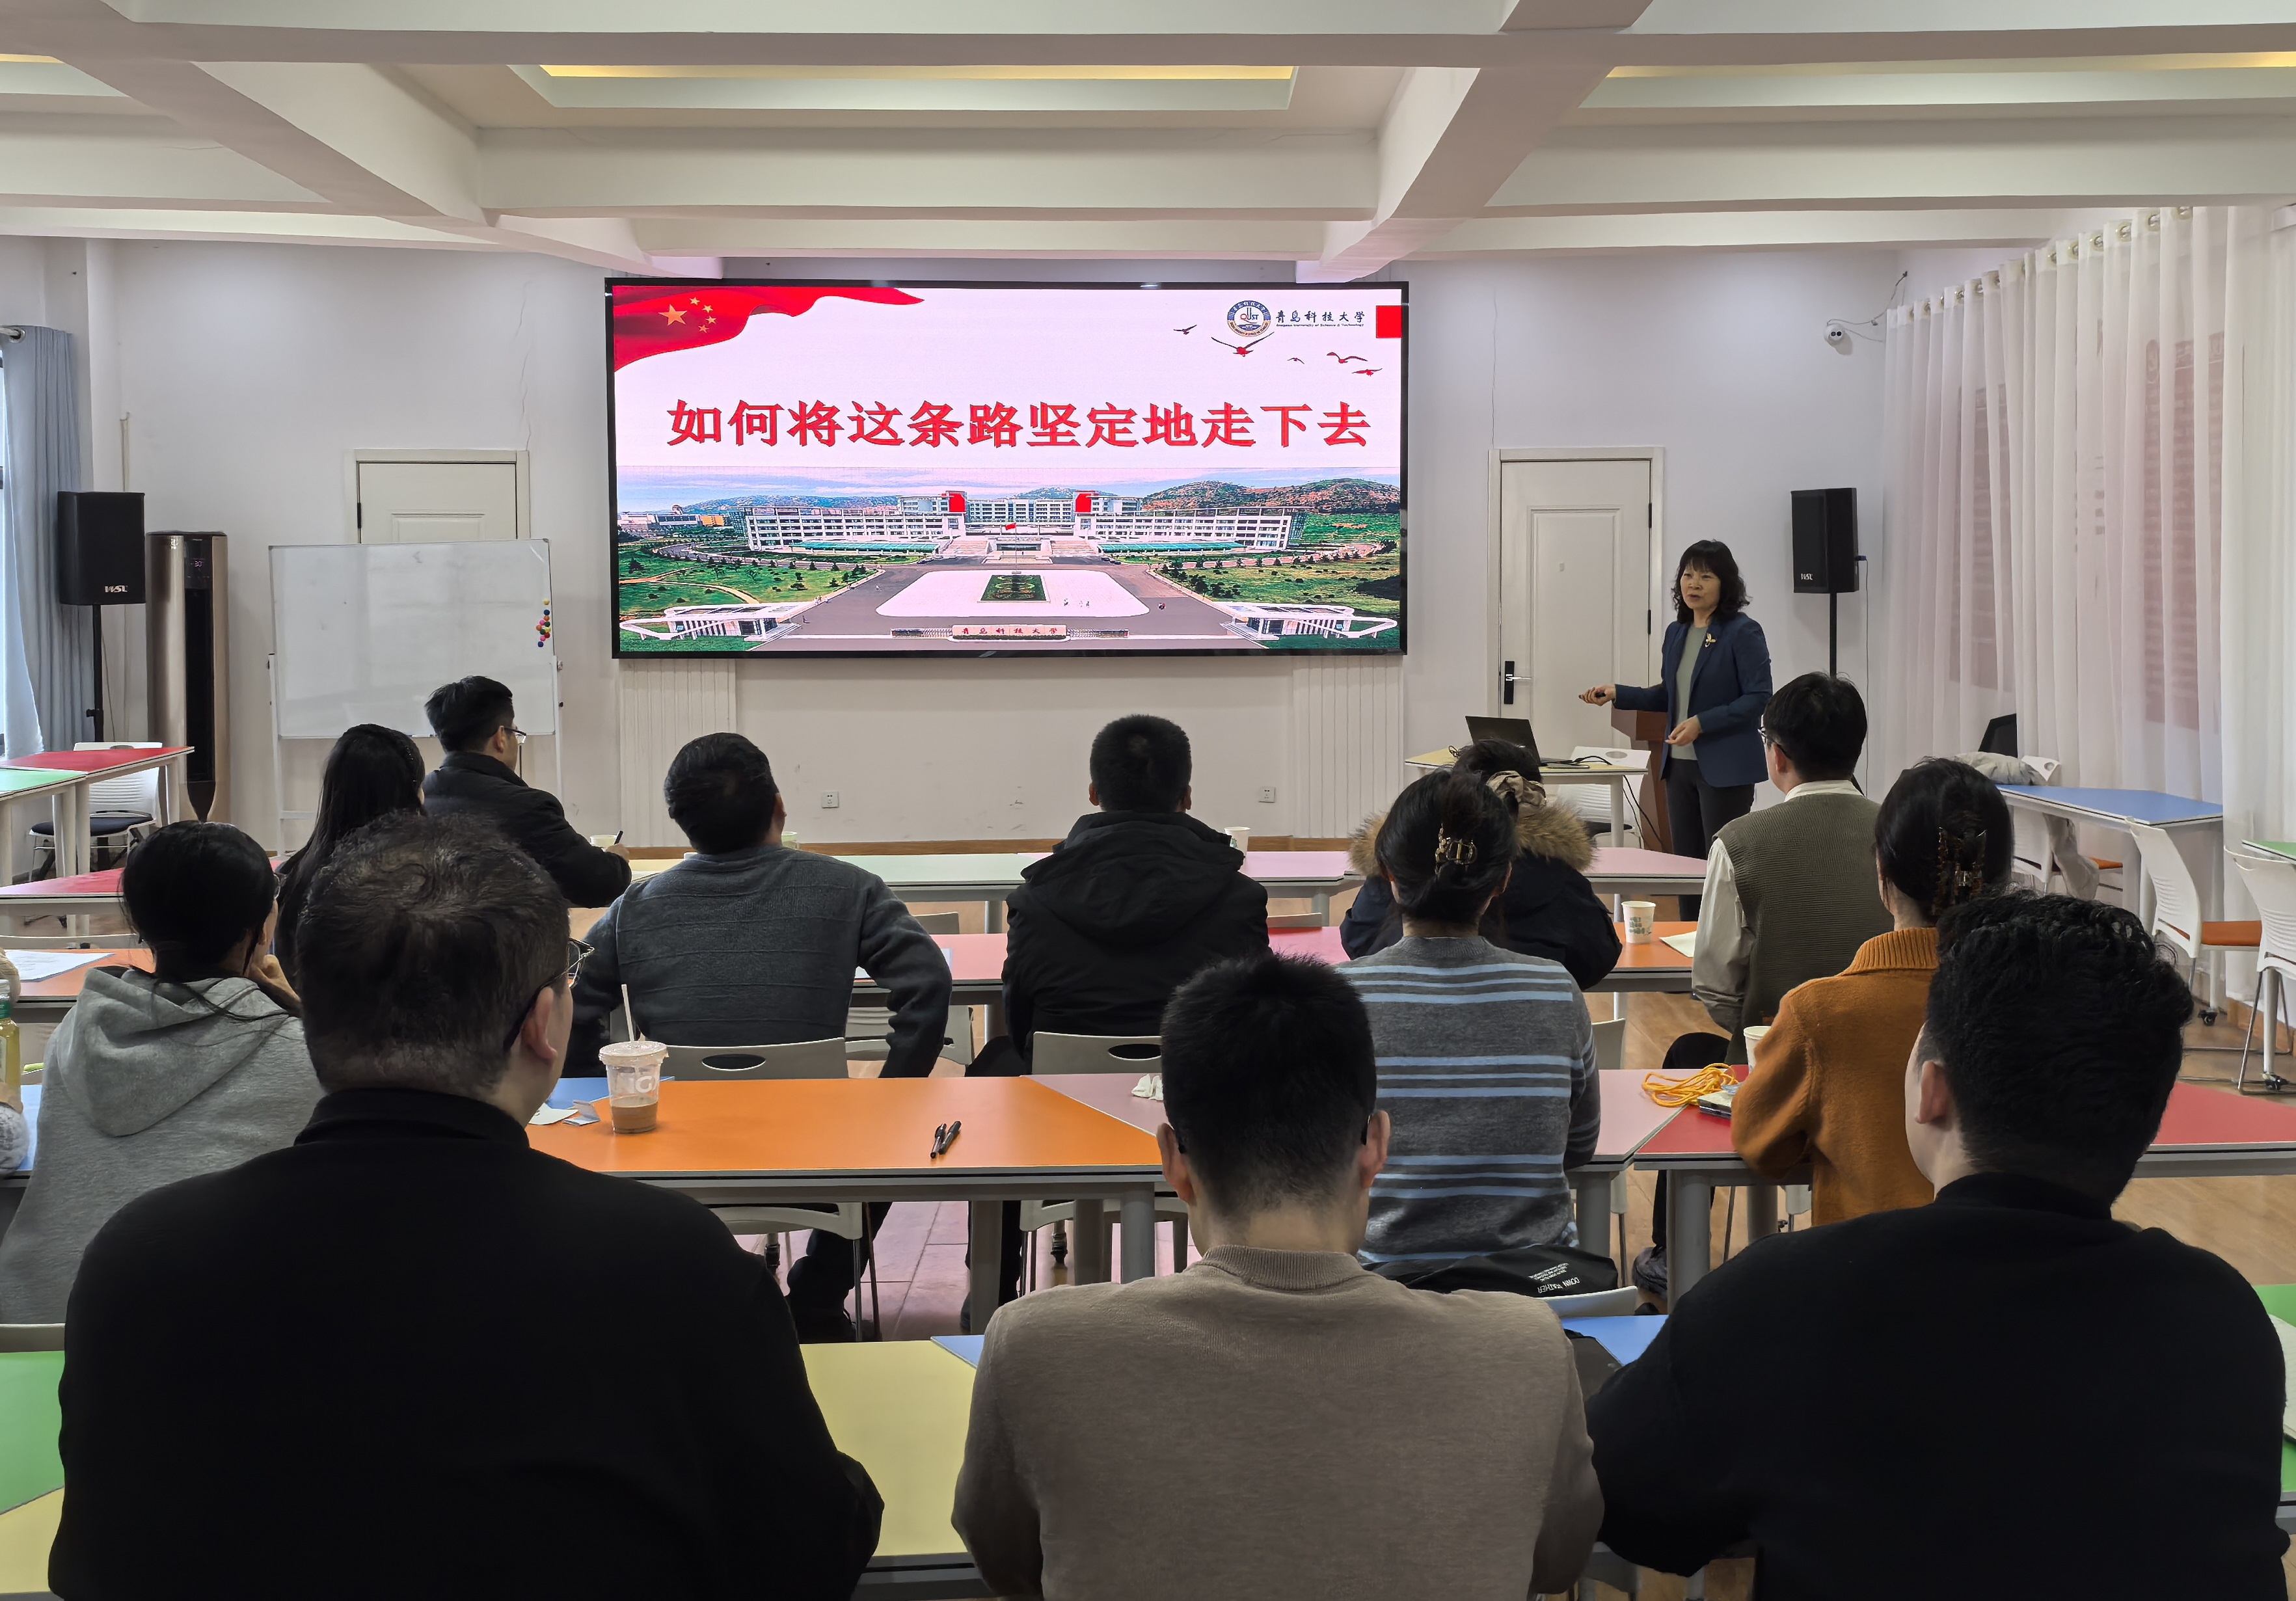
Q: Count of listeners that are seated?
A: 12